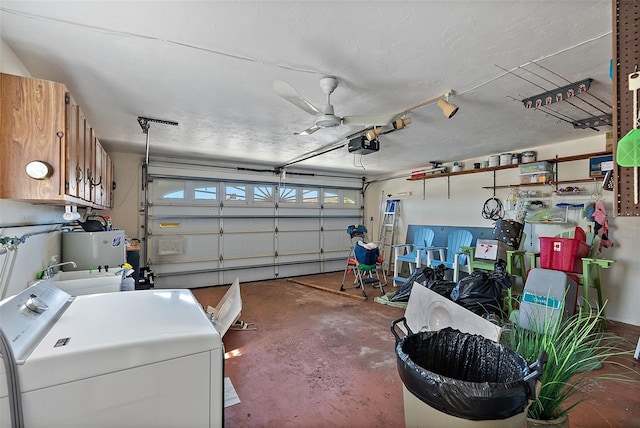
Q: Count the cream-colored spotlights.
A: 3